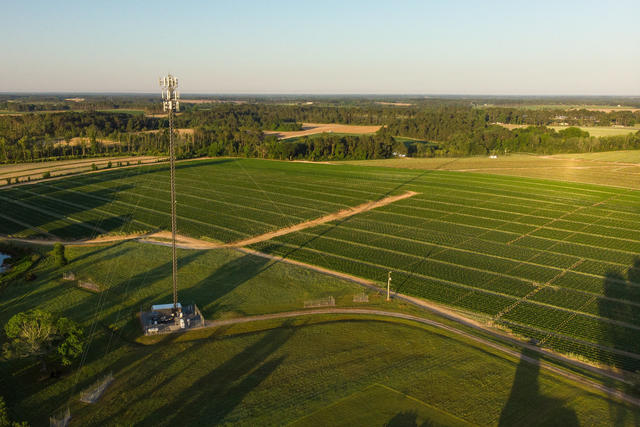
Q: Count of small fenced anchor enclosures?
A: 6